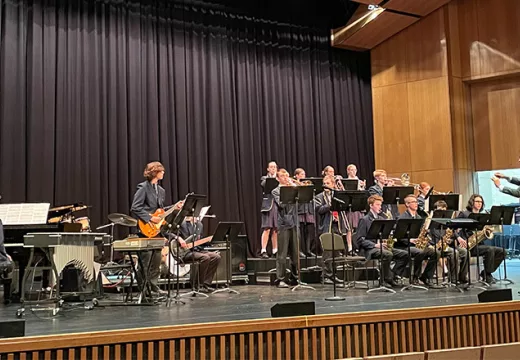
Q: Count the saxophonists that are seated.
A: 4